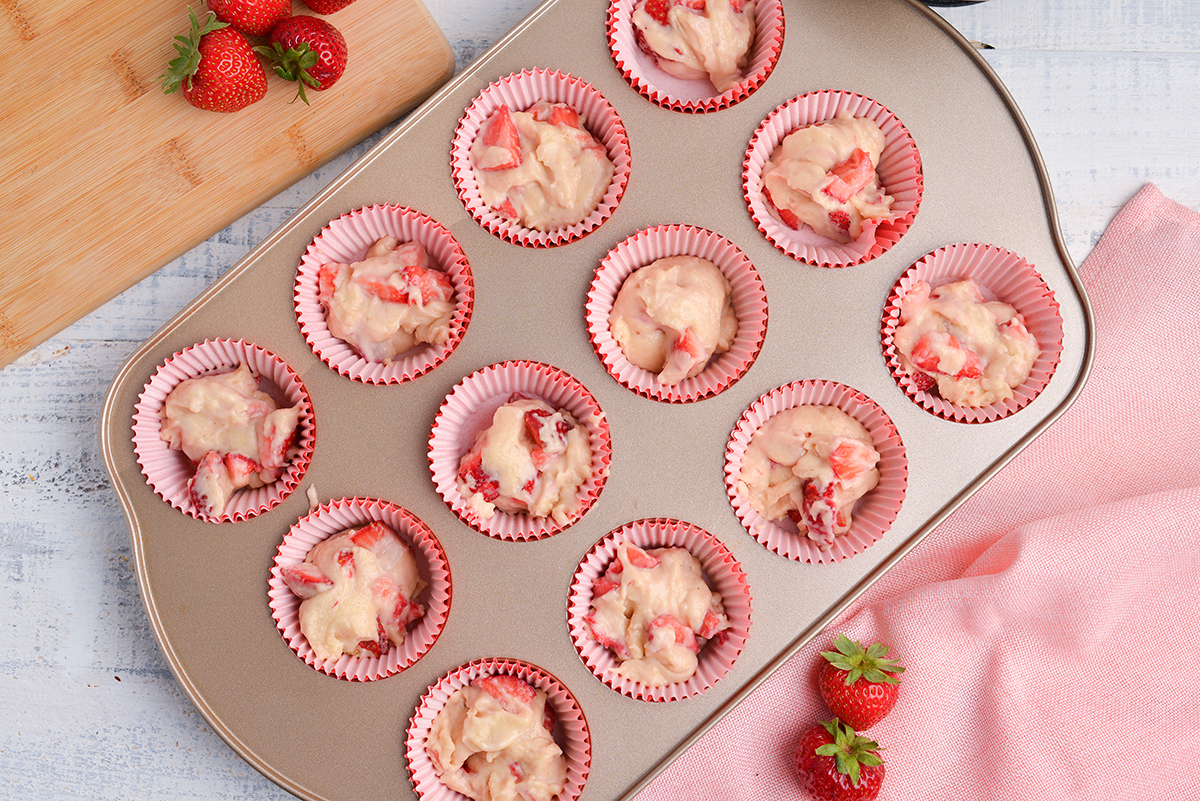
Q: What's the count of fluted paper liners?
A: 12